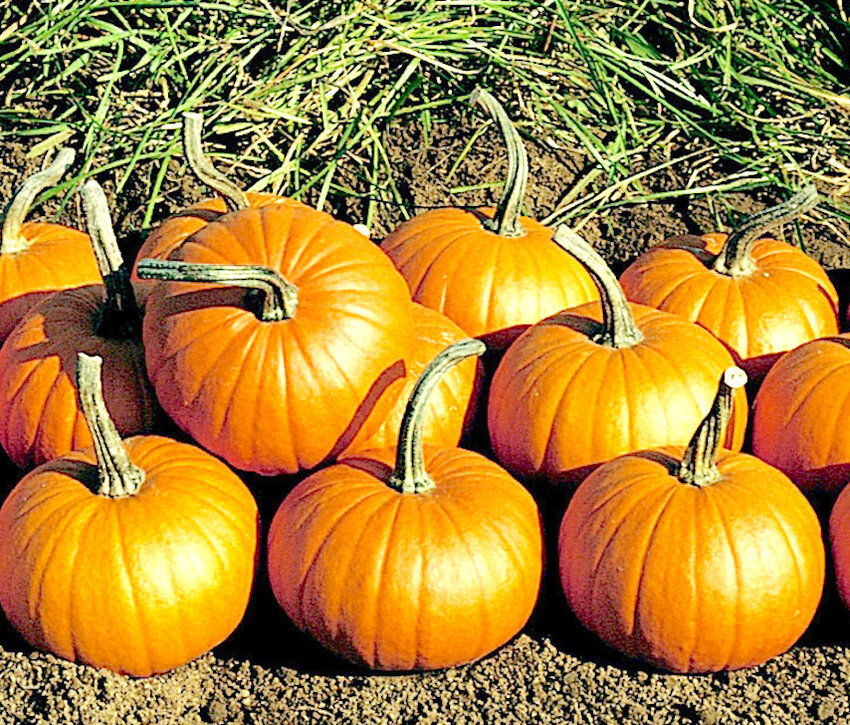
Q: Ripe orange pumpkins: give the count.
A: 13